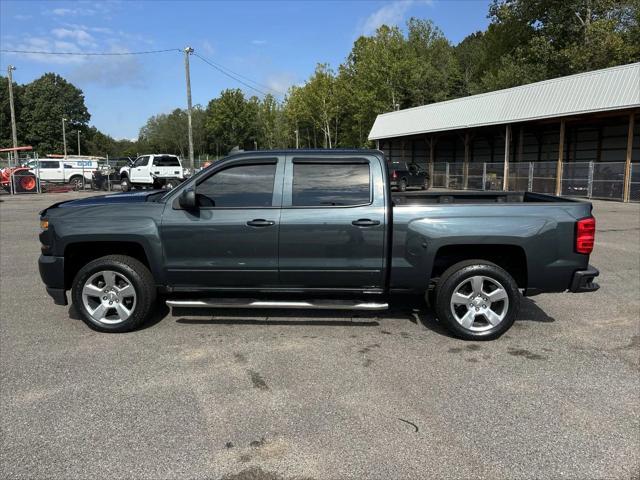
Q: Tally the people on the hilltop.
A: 0